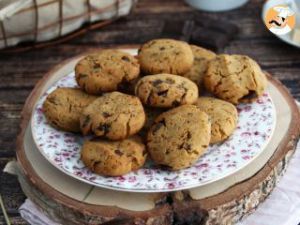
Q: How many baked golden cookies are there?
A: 10